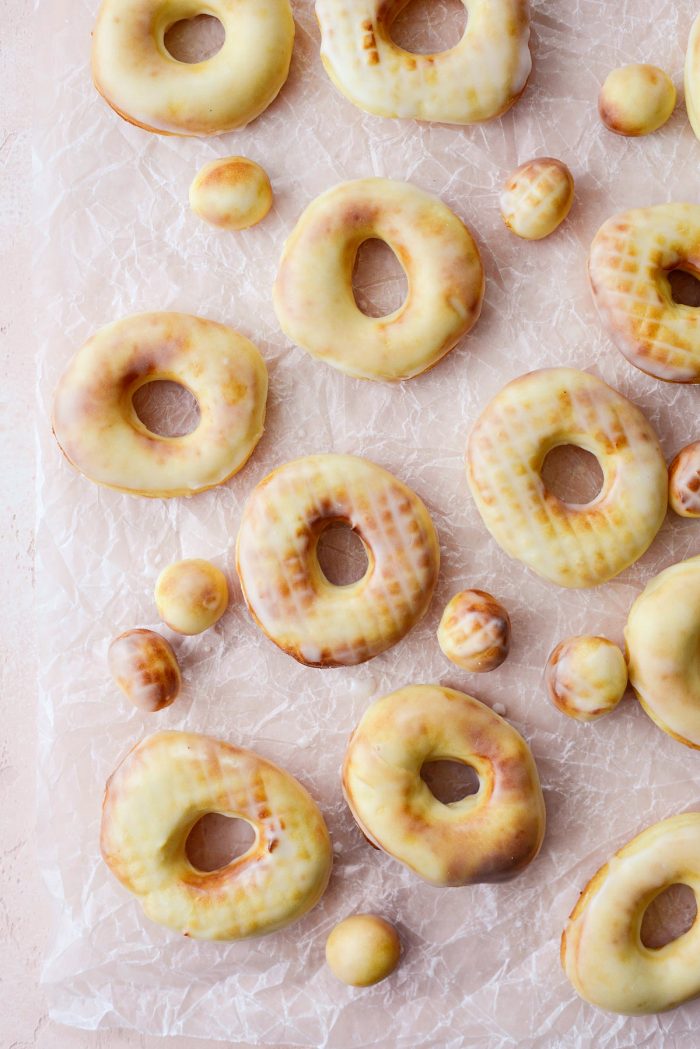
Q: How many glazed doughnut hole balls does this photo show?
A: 9